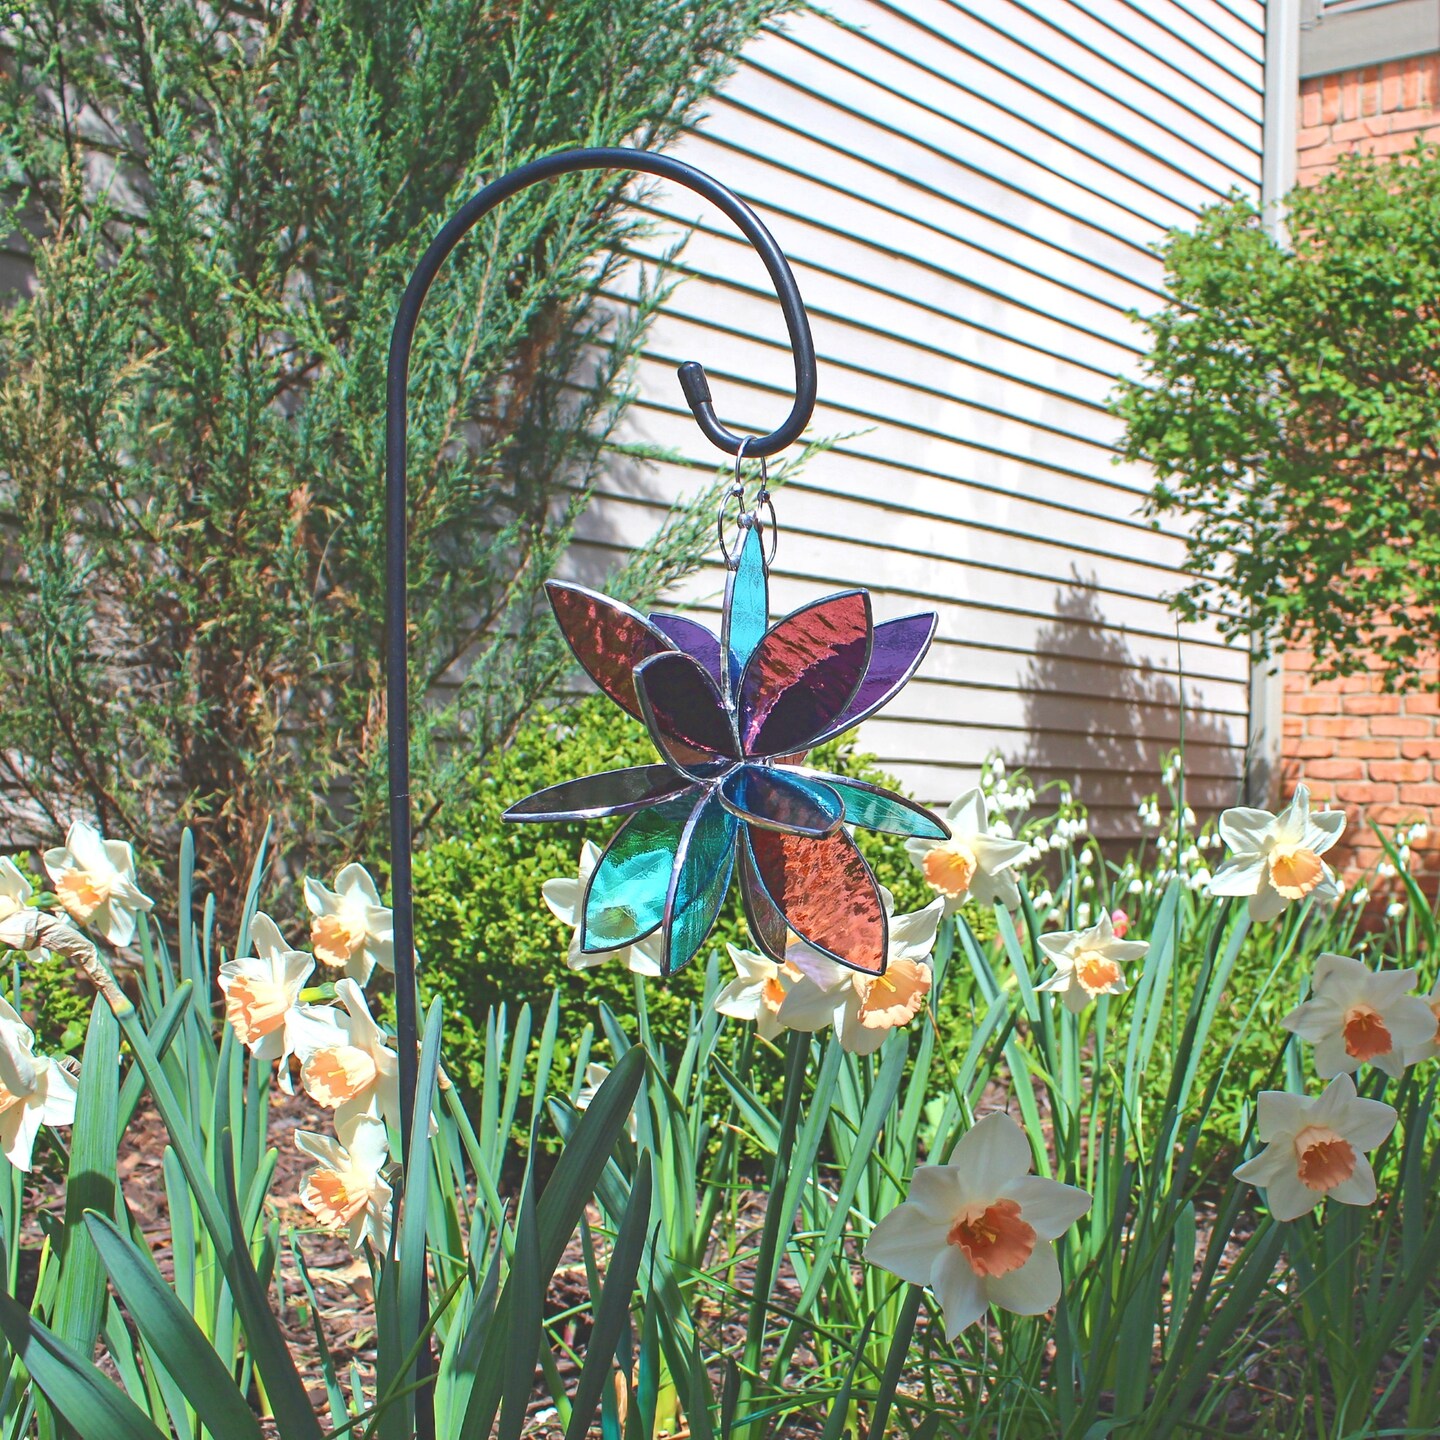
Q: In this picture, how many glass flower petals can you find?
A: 13